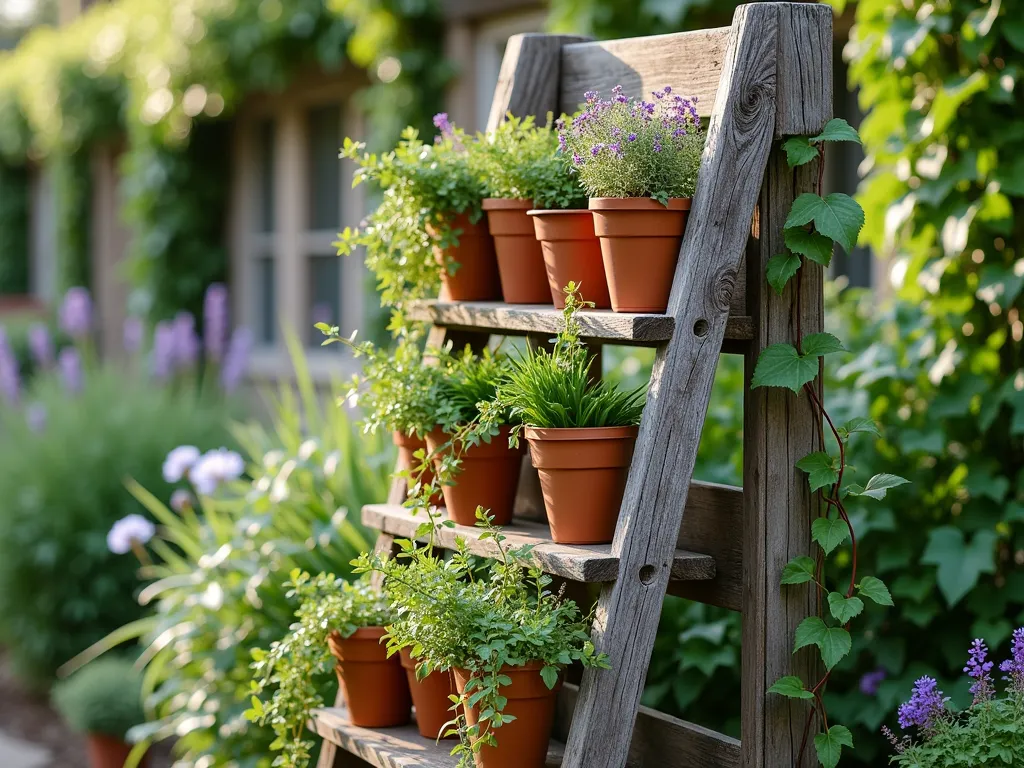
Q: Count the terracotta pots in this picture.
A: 11